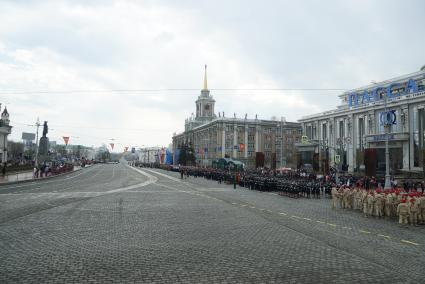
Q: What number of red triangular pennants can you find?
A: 3